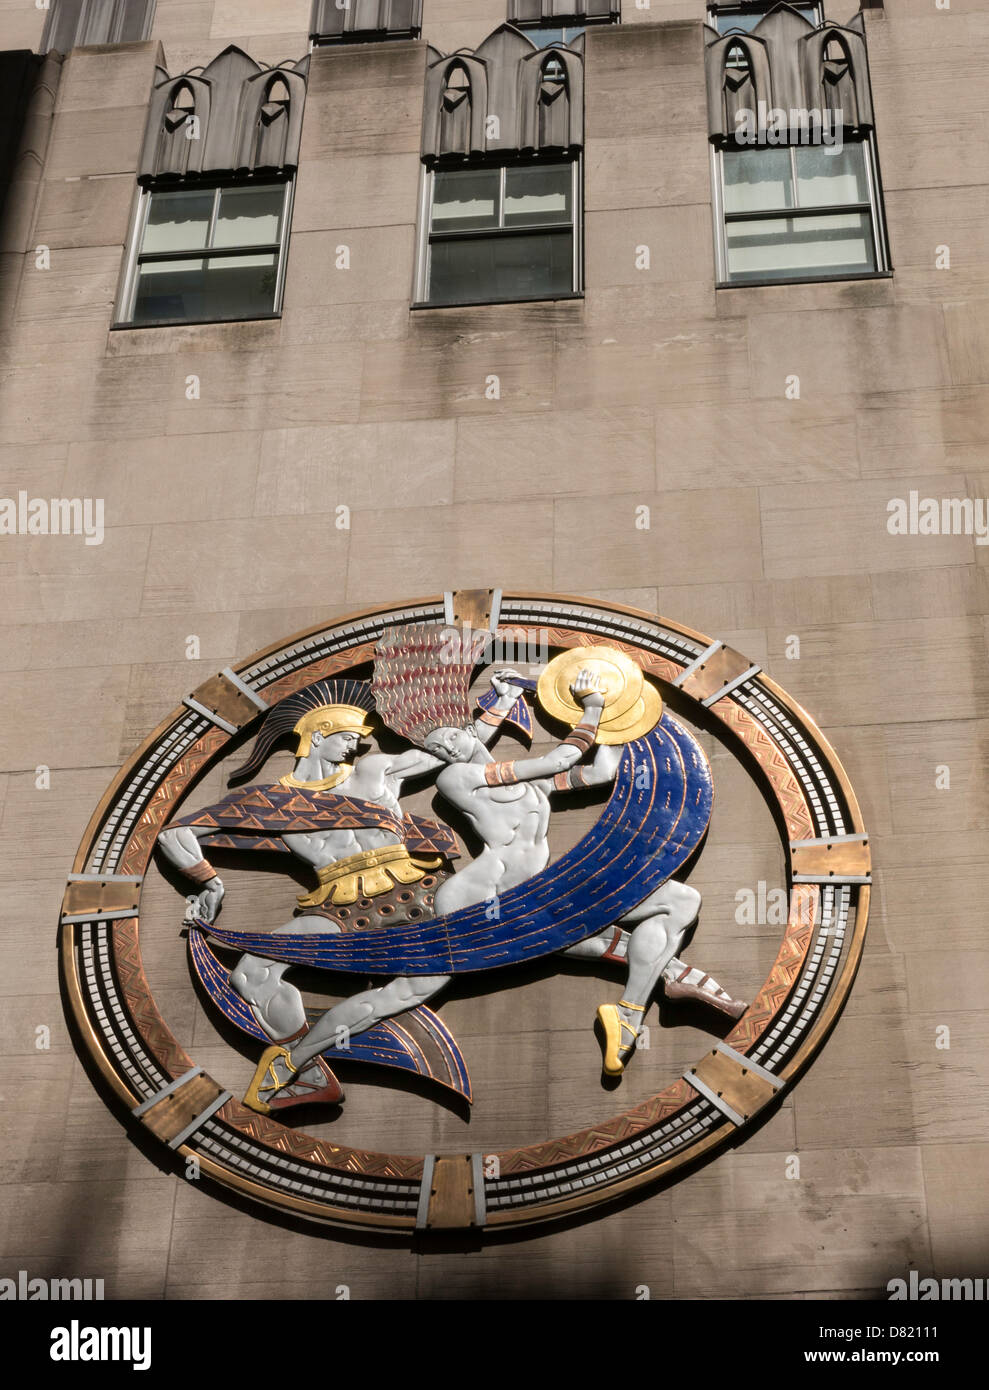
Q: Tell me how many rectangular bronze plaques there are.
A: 8